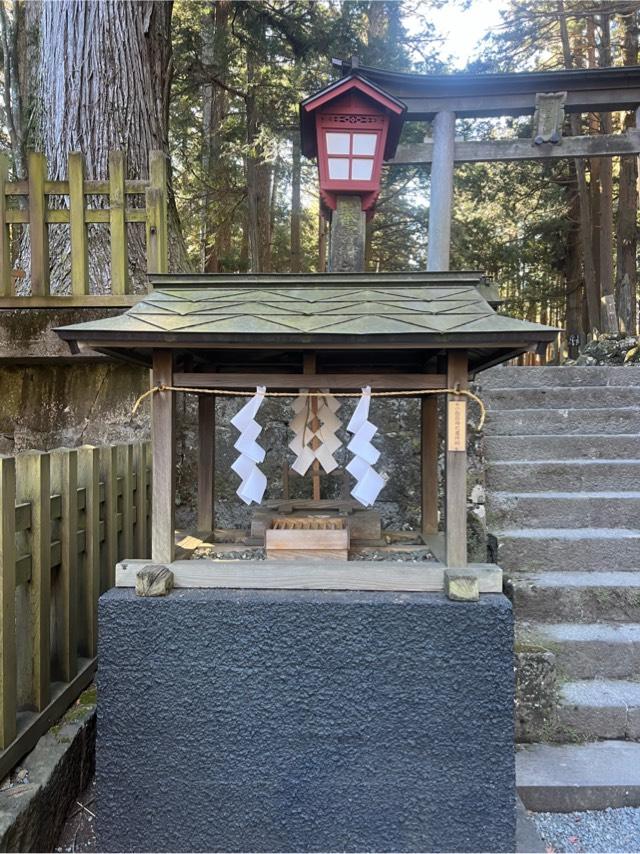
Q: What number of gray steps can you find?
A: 11